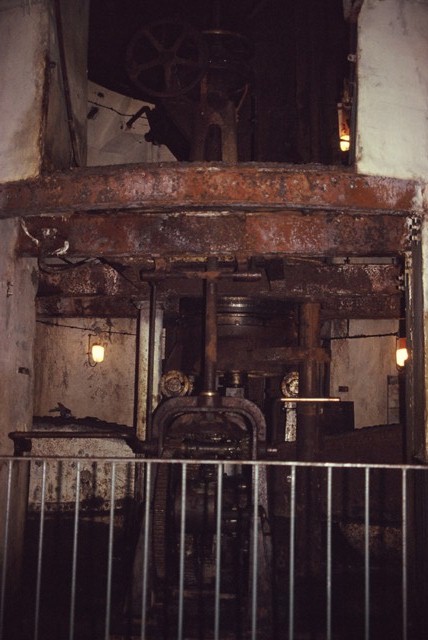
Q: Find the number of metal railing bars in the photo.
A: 12